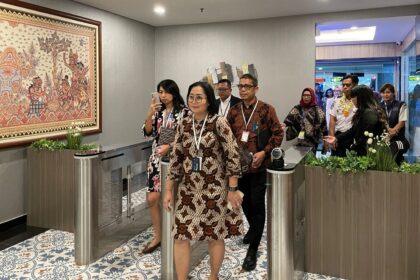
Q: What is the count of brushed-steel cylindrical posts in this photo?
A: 3